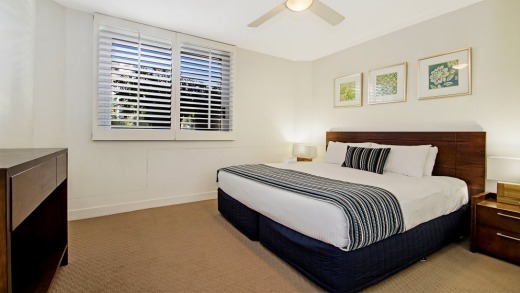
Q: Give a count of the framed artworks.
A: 3